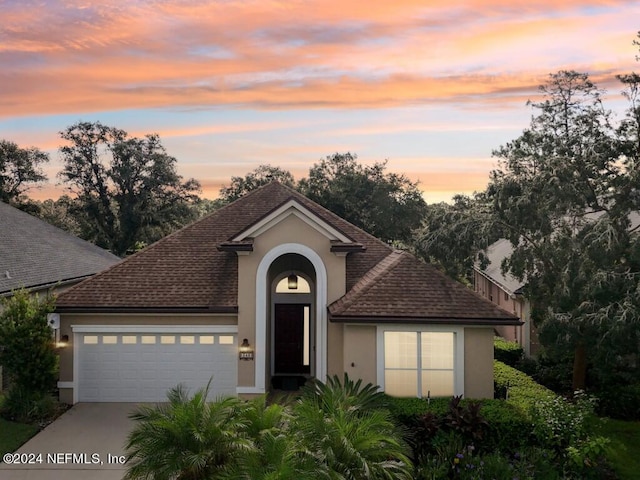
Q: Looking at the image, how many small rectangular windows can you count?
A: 8